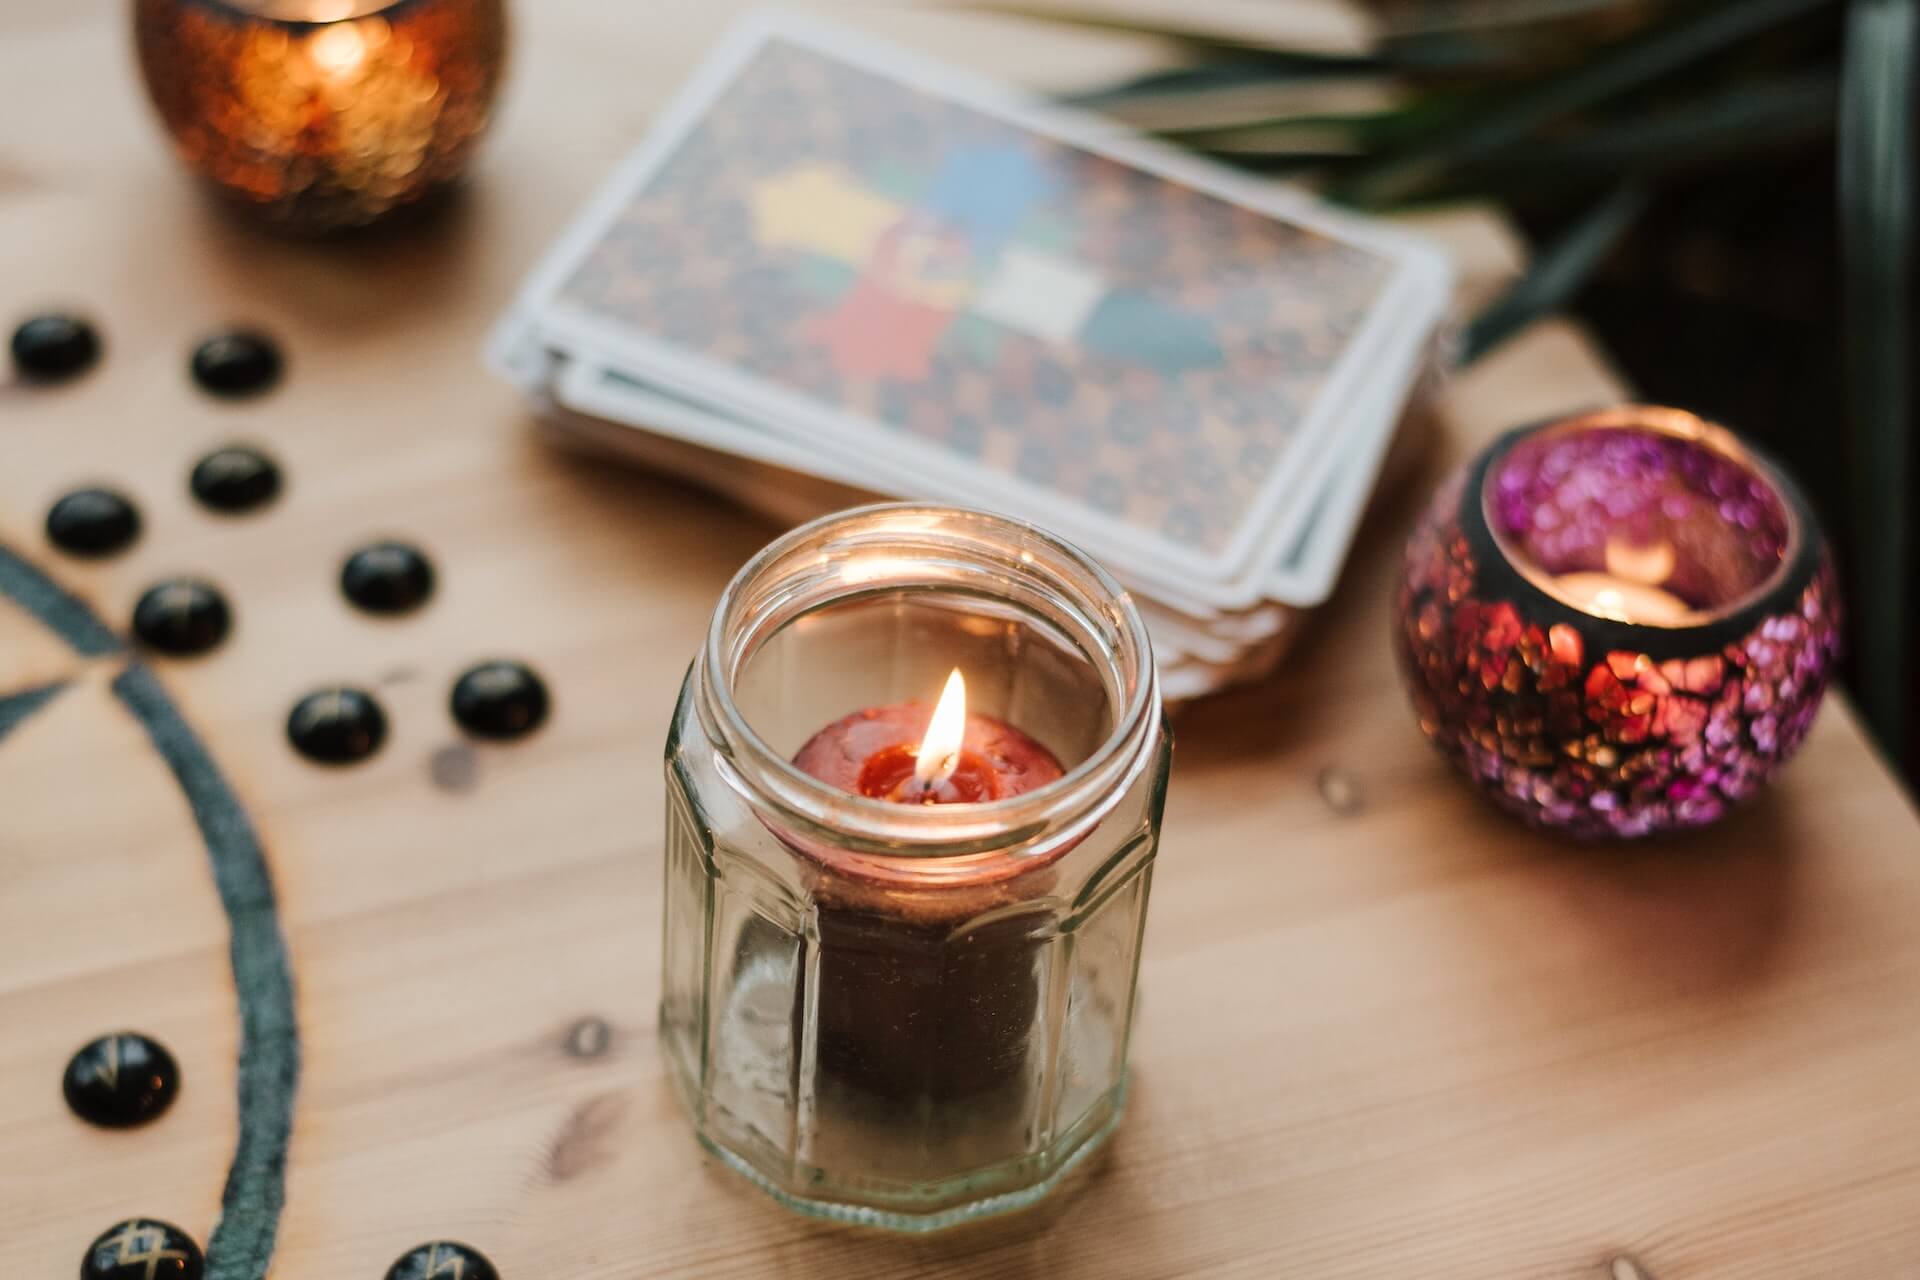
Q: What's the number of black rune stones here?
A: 11